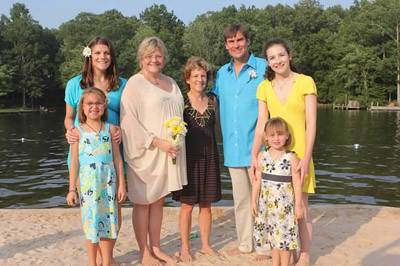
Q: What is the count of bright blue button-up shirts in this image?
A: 1